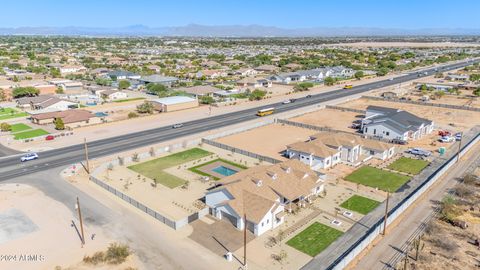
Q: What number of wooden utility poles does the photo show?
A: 5